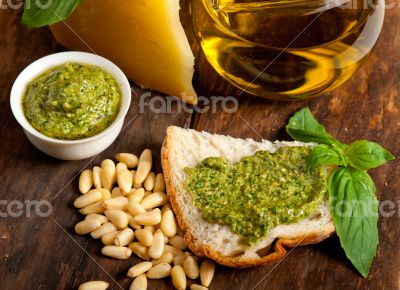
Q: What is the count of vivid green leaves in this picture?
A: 5